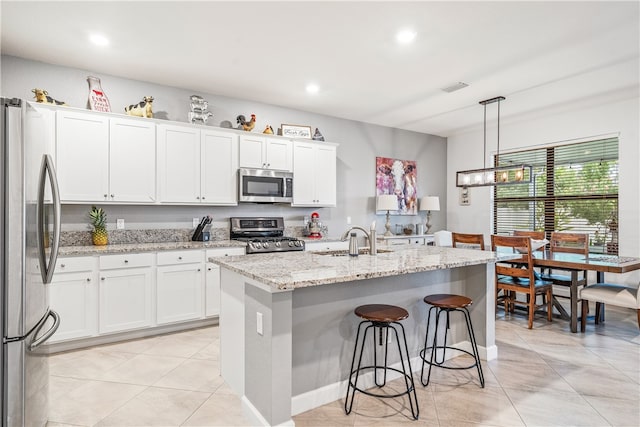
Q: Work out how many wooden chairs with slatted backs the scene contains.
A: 4